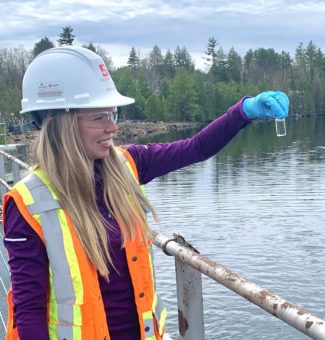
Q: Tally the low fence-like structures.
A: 1